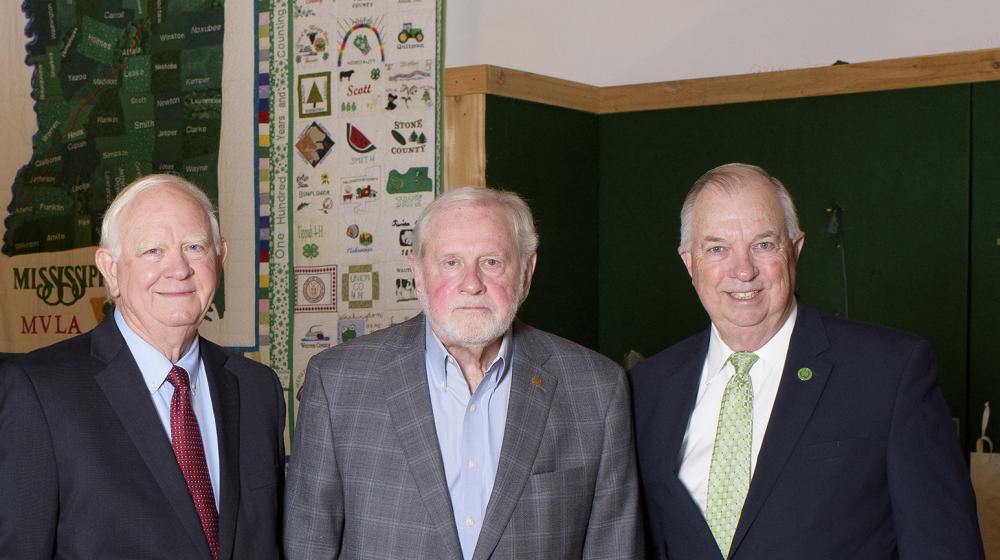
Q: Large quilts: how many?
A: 2